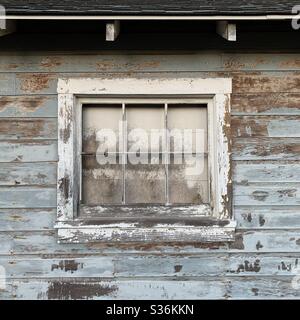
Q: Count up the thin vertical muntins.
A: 2